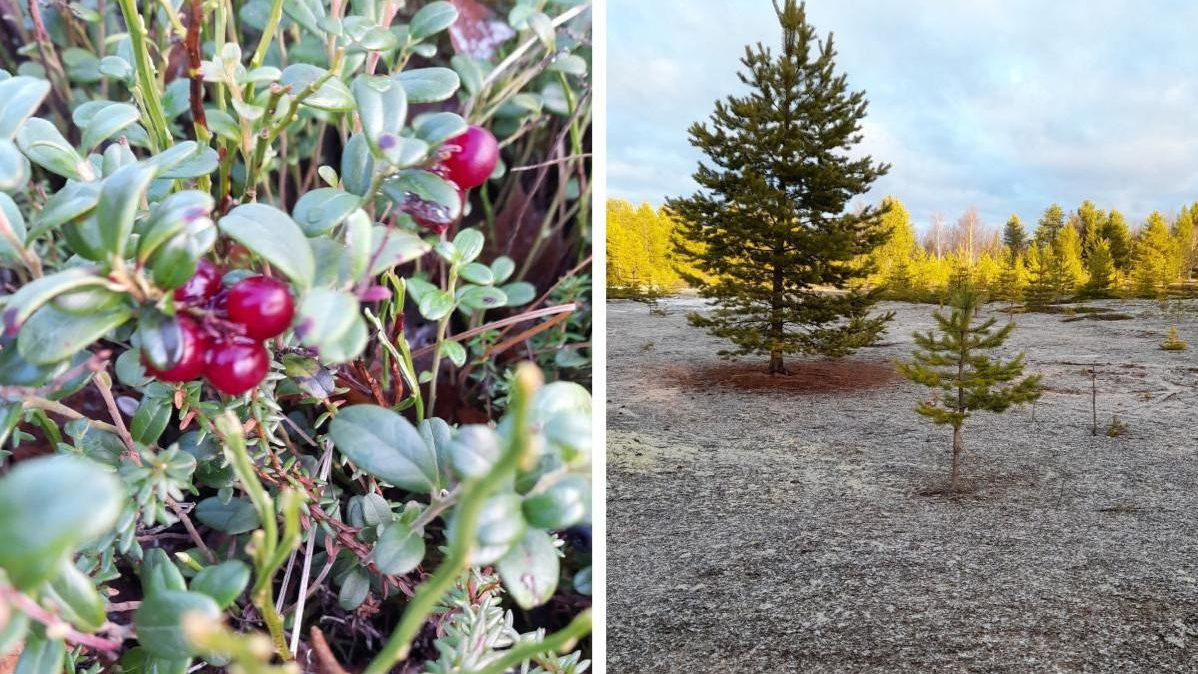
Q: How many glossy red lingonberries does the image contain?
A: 5